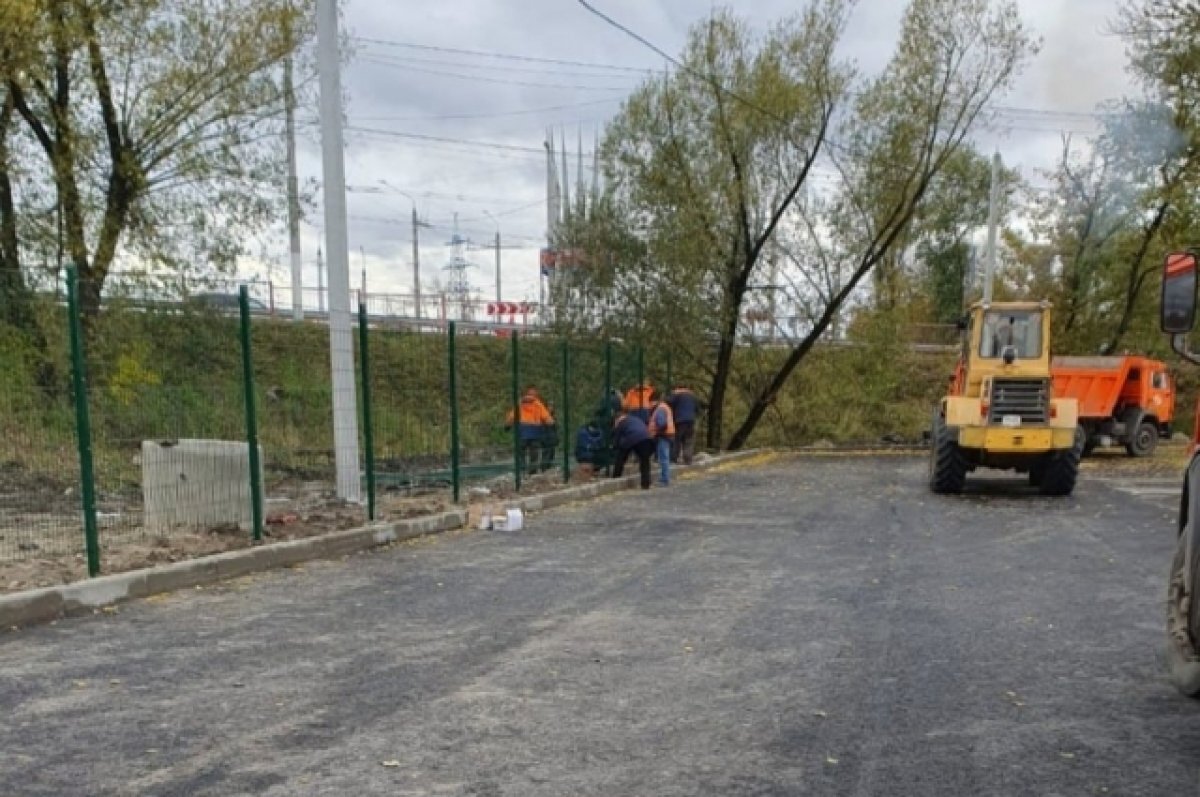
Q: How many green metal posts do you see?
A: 9